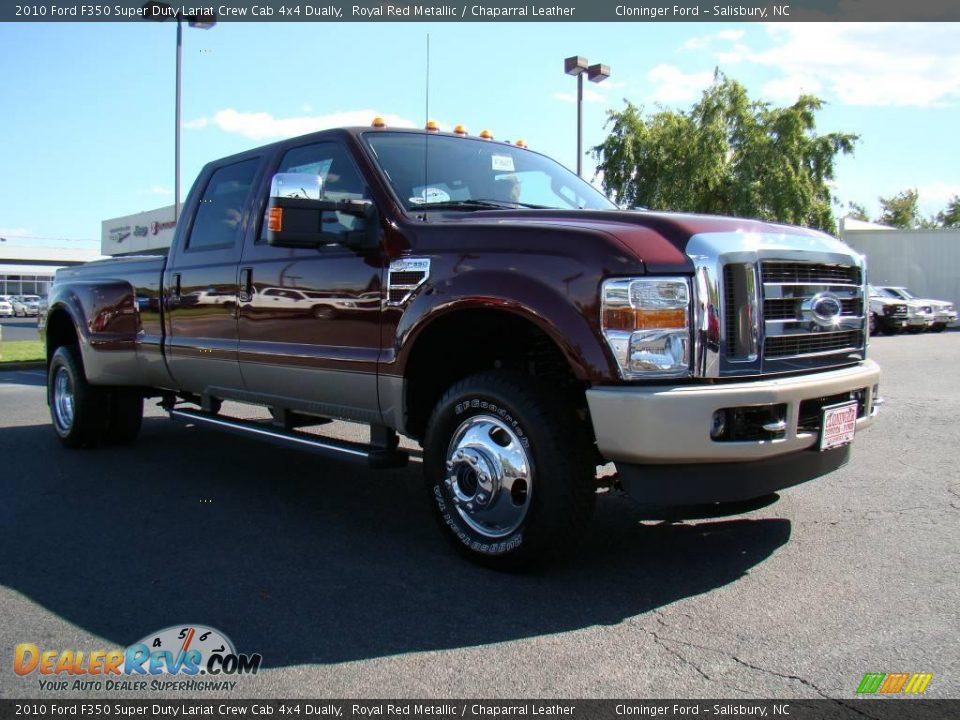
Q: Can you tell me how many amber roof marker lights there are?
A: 5